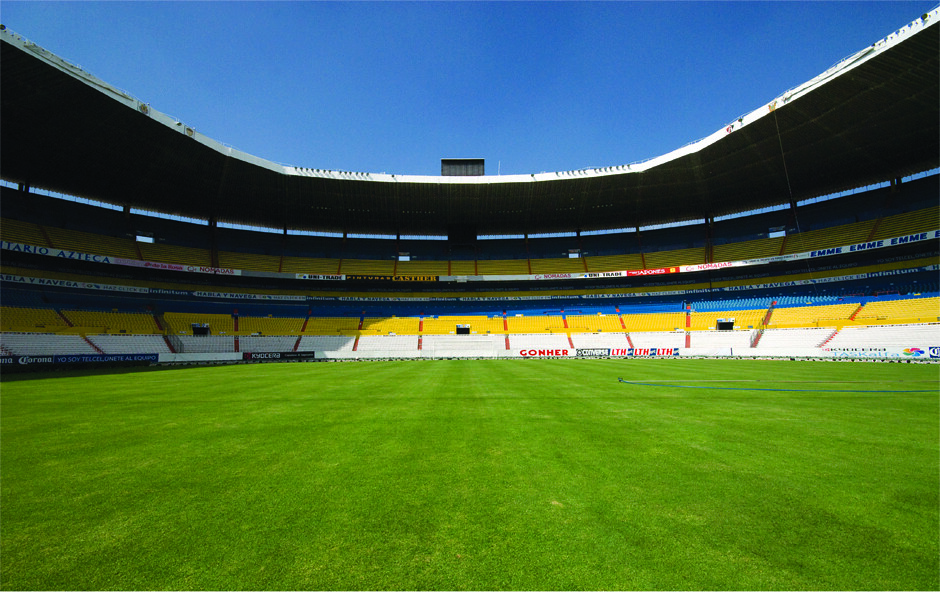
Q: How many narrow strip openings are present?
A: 14